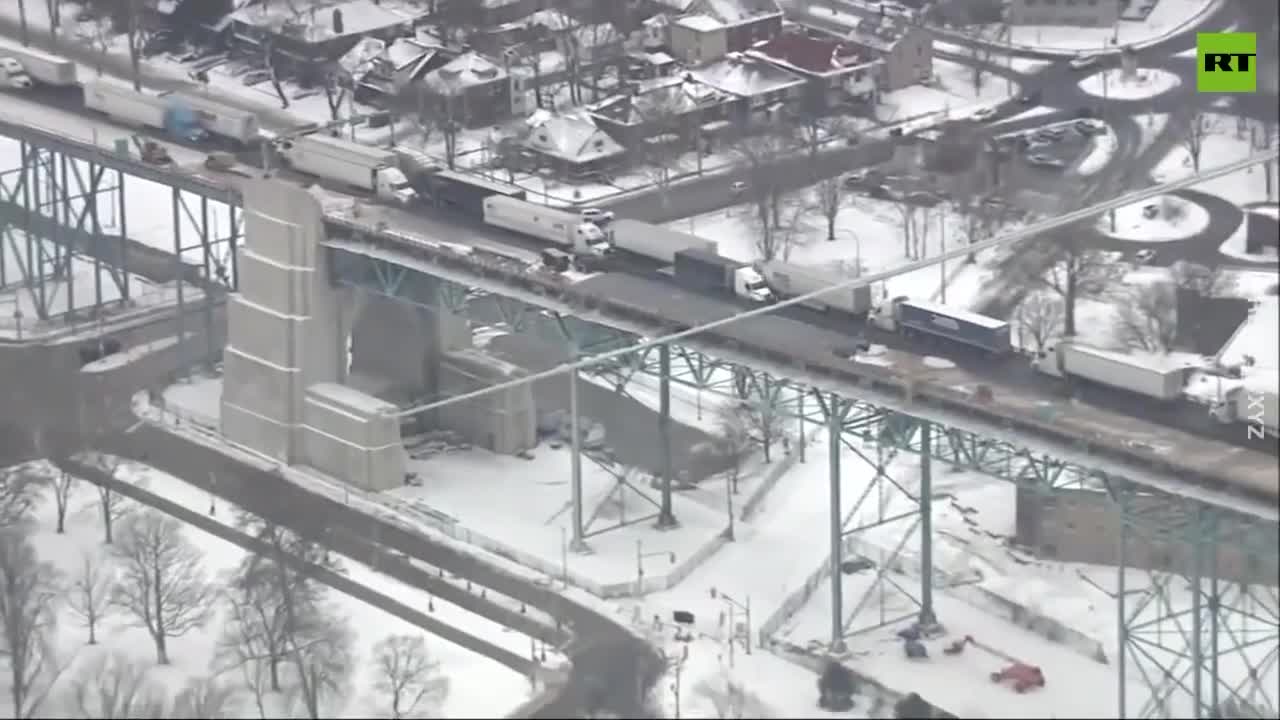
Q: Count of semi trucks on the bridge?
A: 13